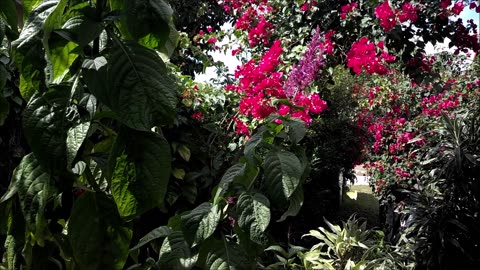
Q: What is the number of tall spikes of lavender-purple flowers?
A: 1